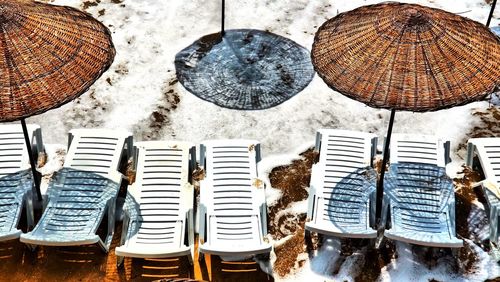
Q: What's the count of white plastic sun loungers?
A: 7